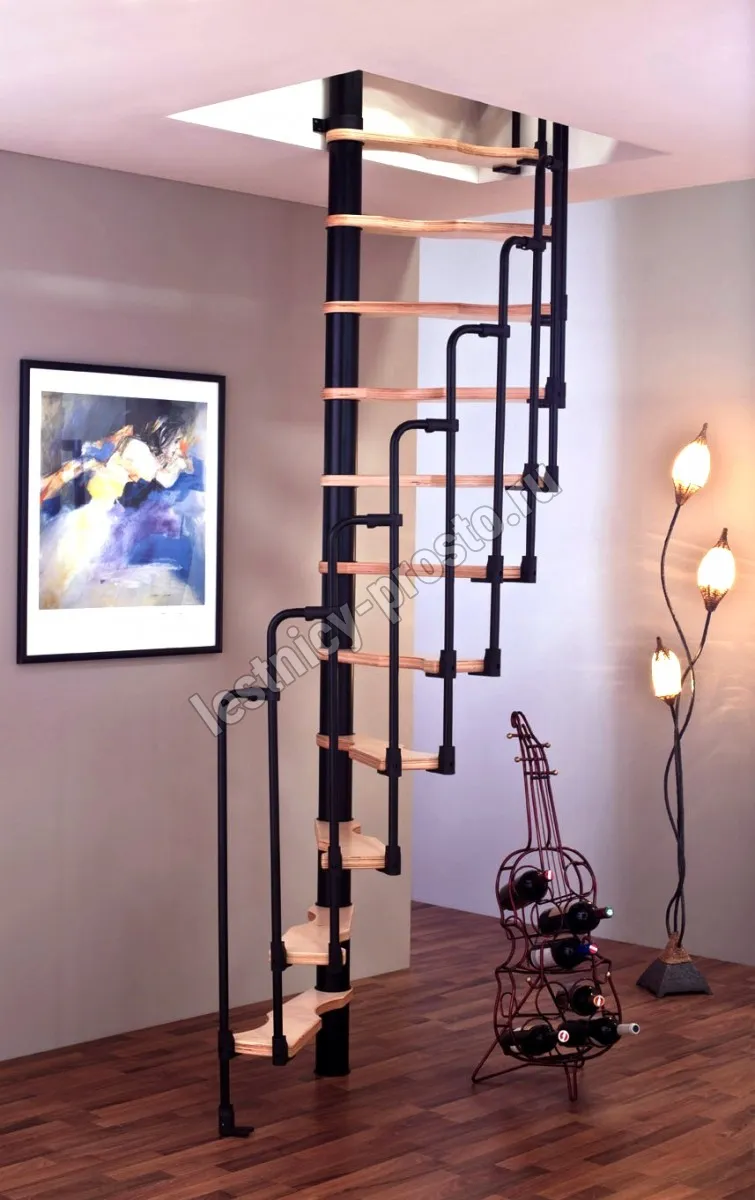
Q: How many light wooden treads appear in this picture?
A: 11